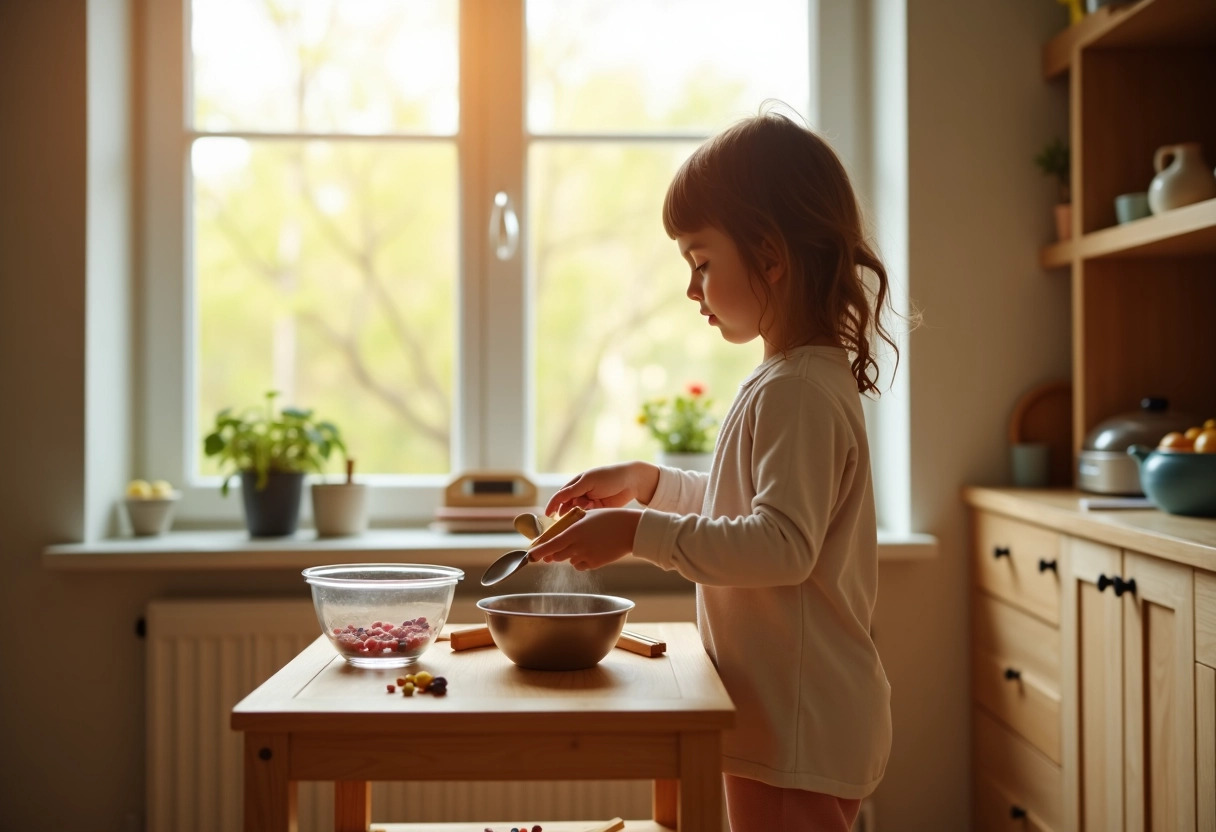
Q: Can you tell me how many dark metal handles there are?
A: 6